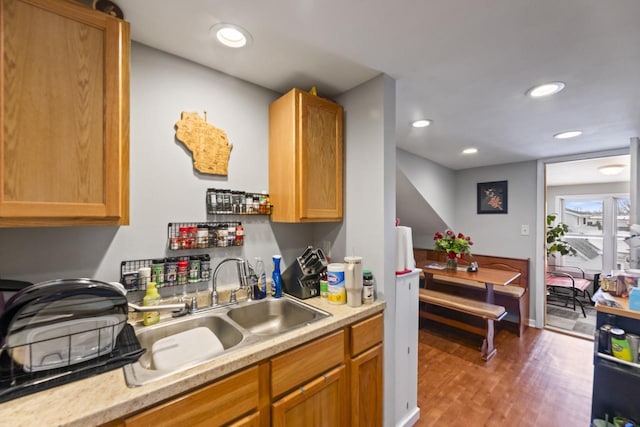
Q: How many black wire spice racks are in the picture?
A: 3